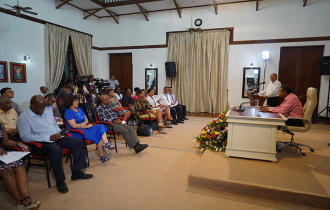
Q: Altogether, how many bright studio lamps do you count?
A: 1